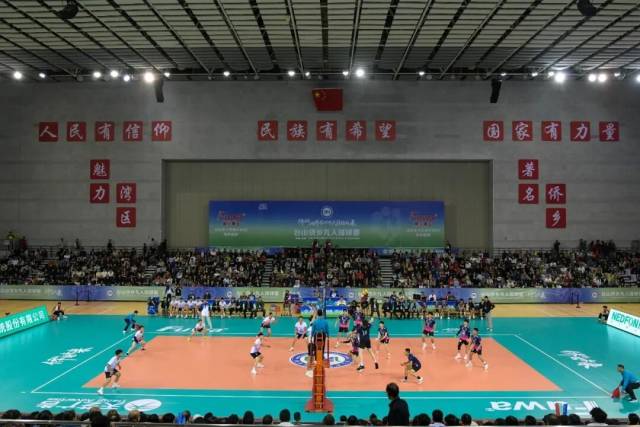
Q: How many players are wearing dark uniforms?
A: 9